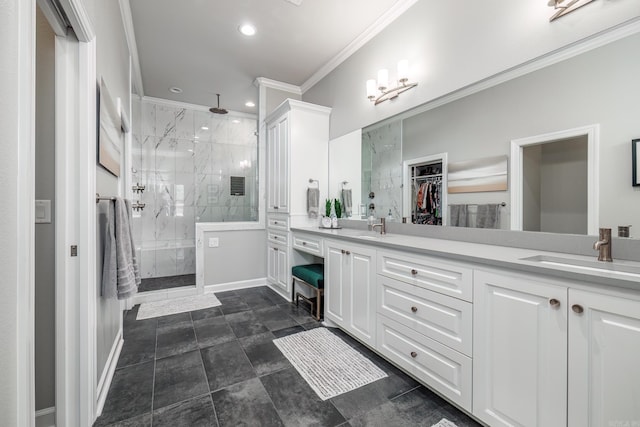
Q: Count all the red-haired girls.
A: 0